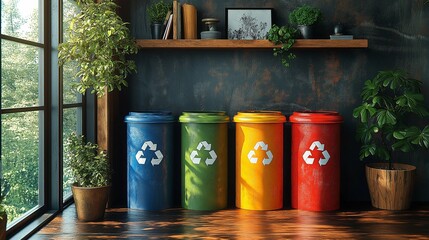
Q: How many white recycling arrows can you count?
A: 12